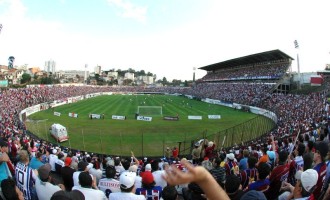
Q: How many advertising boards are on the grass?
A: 8